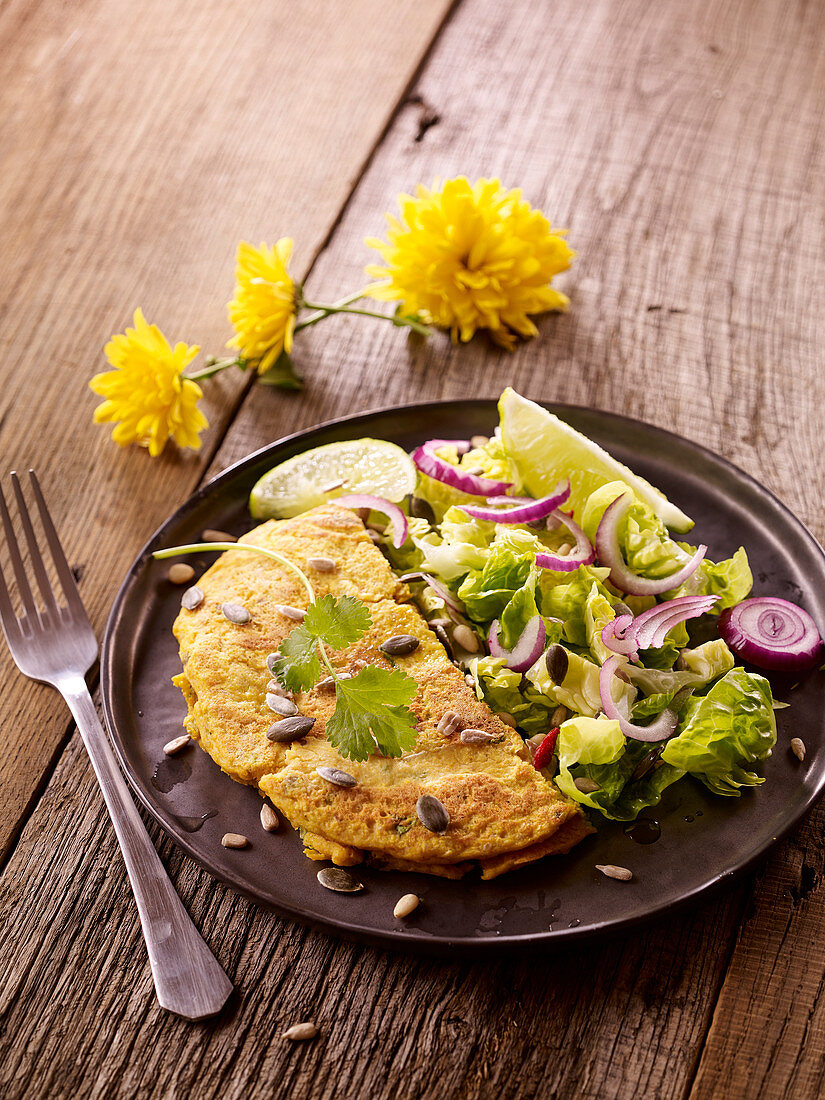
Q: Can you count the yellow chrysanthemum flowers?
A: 3